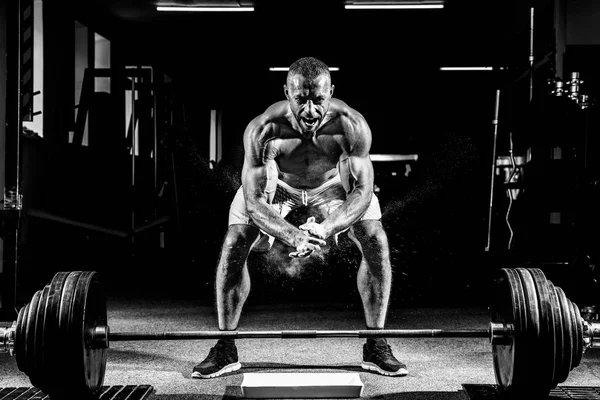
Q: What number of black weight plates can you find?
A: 14